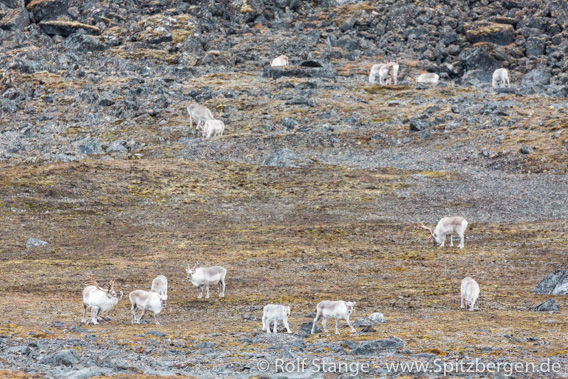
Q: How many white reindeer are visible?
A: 15